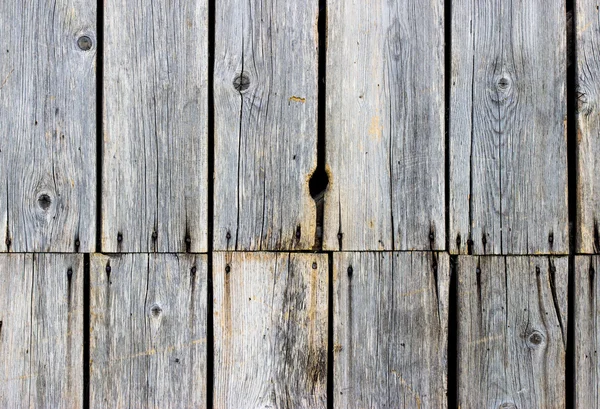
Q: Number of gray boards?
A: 12